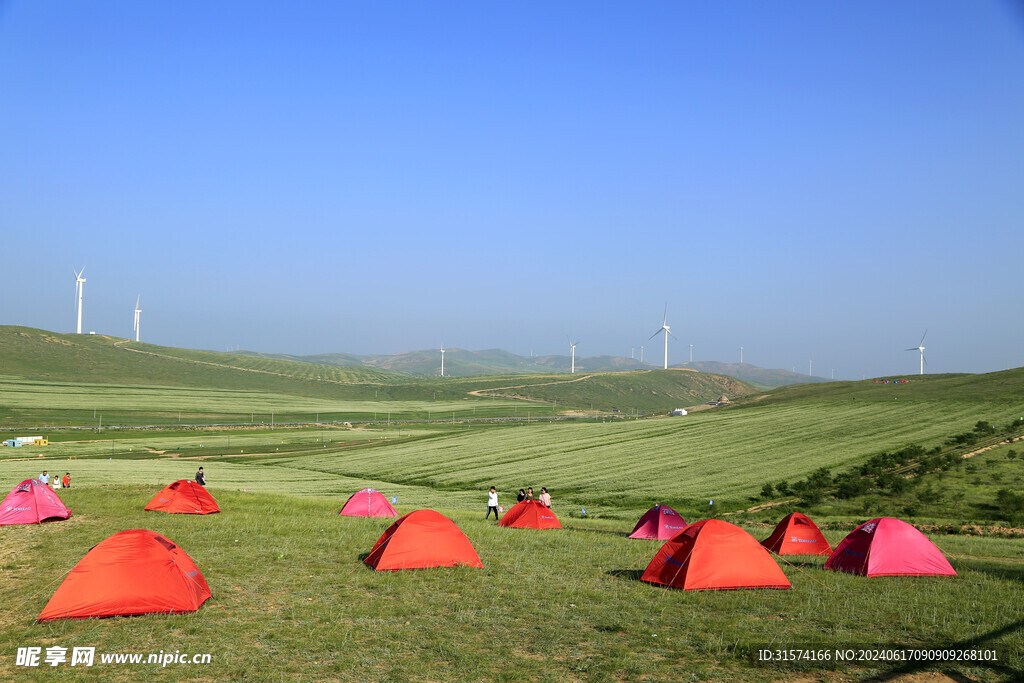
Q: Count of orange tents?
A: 6